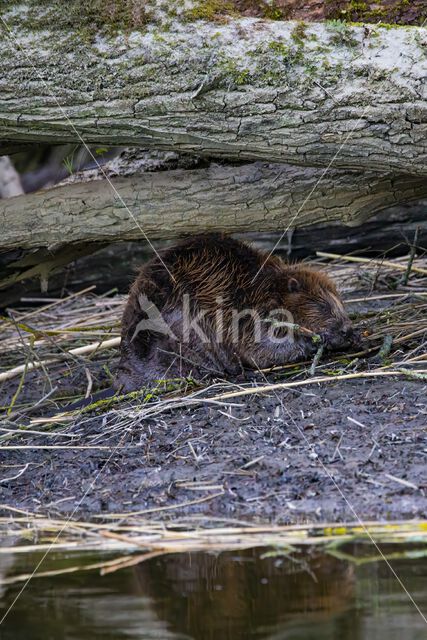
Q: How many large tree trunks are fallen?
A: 2